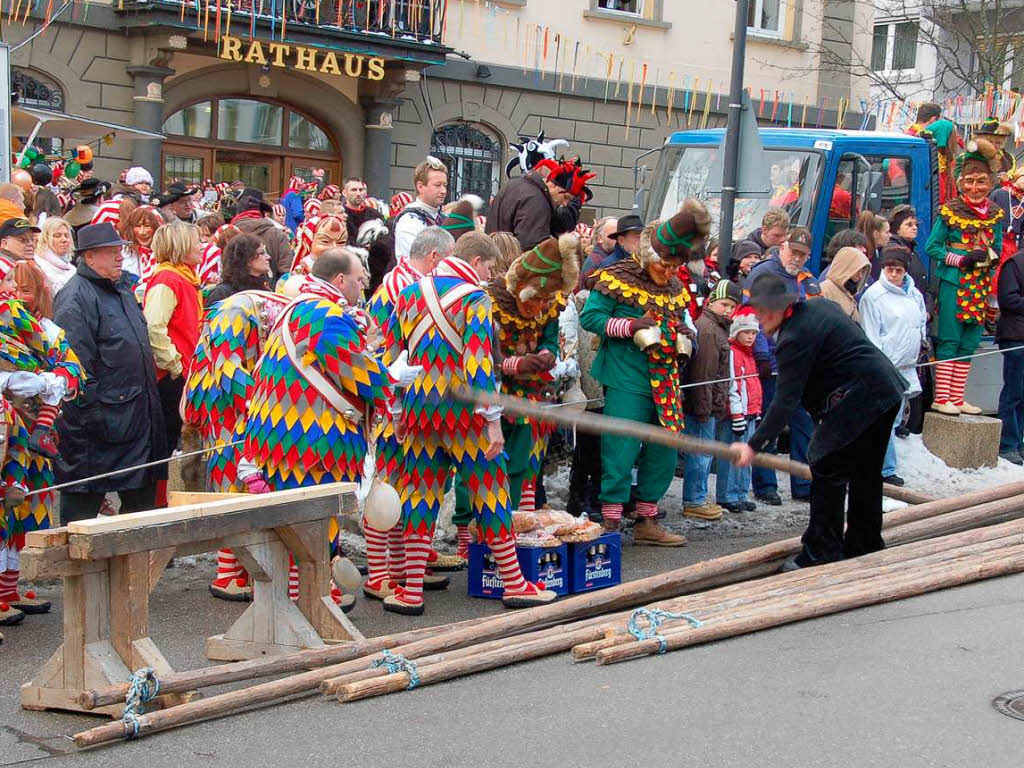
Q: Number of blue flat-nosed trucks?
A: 1